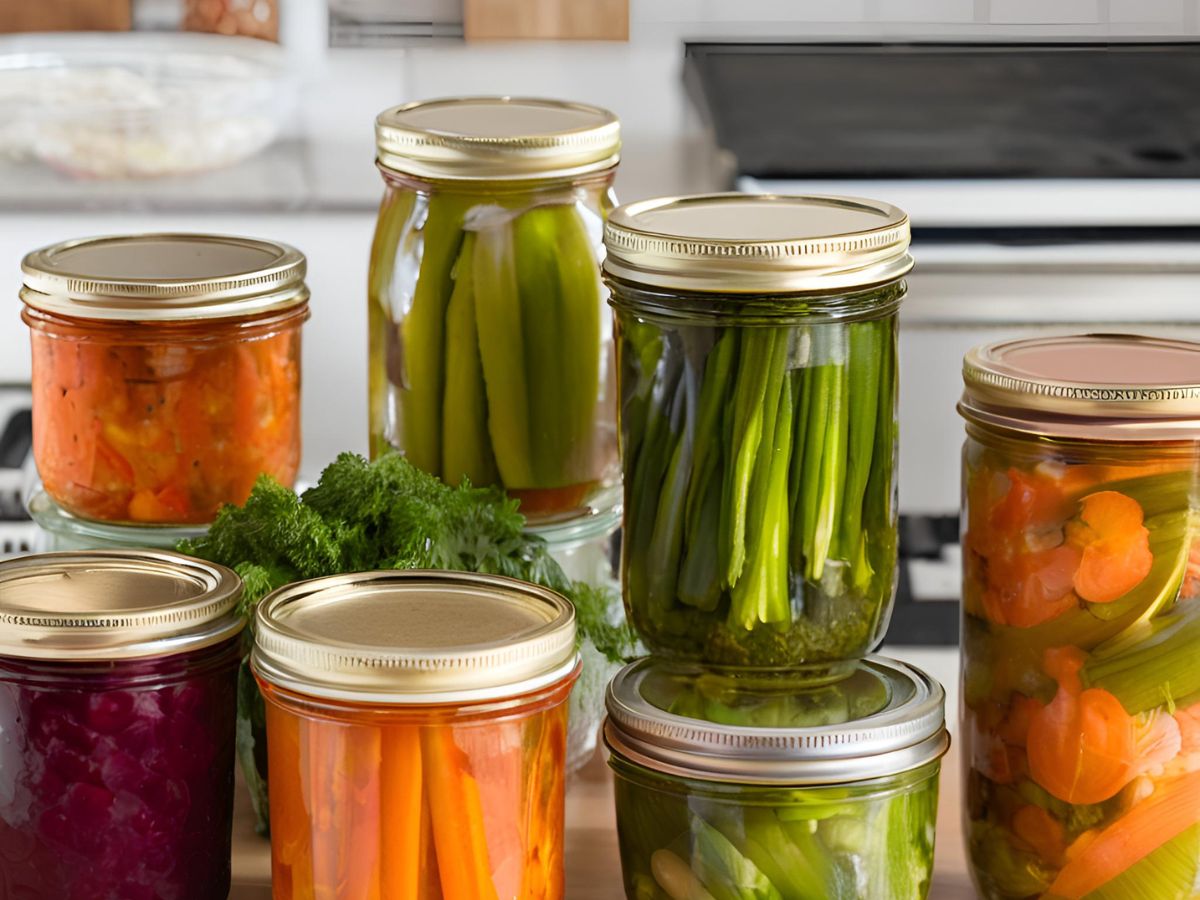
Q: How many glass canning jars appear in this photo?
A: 7